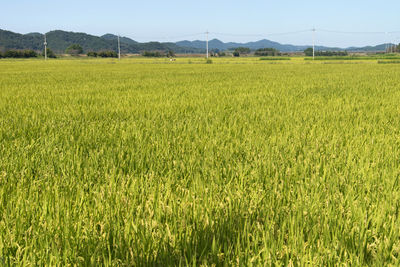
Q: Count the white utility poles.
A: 4